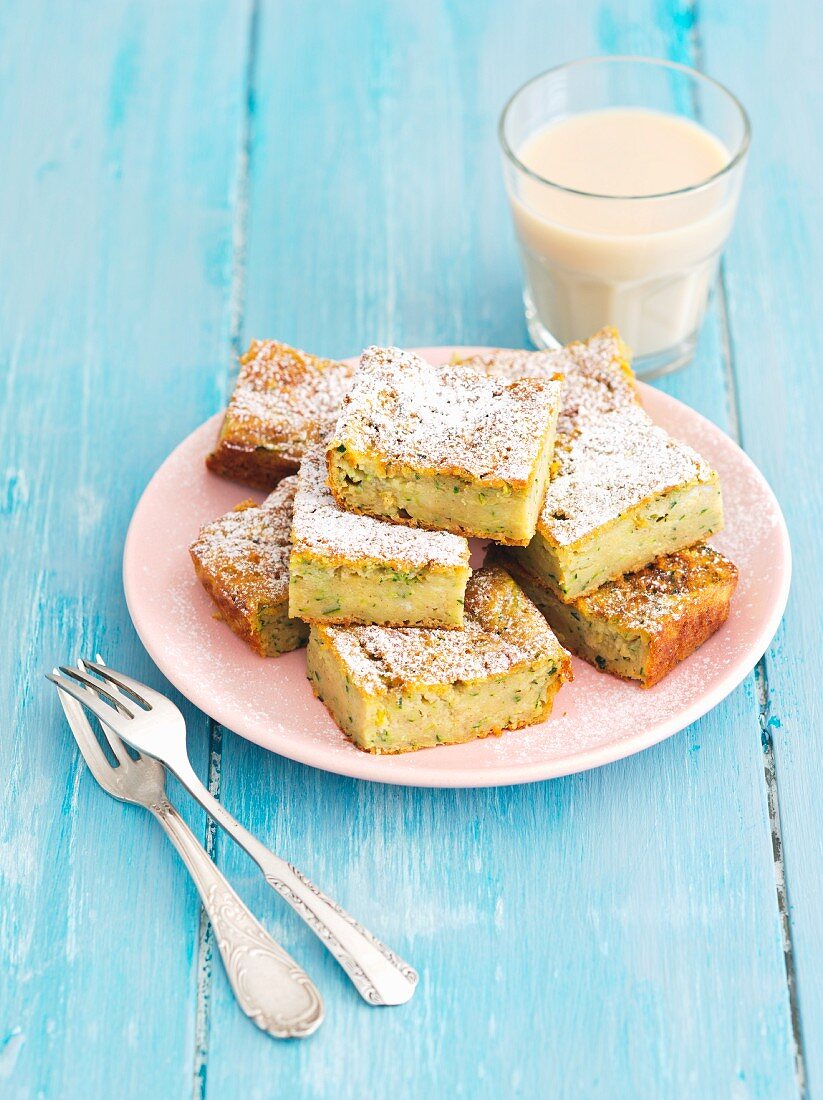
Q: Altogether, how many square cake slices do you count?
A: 8